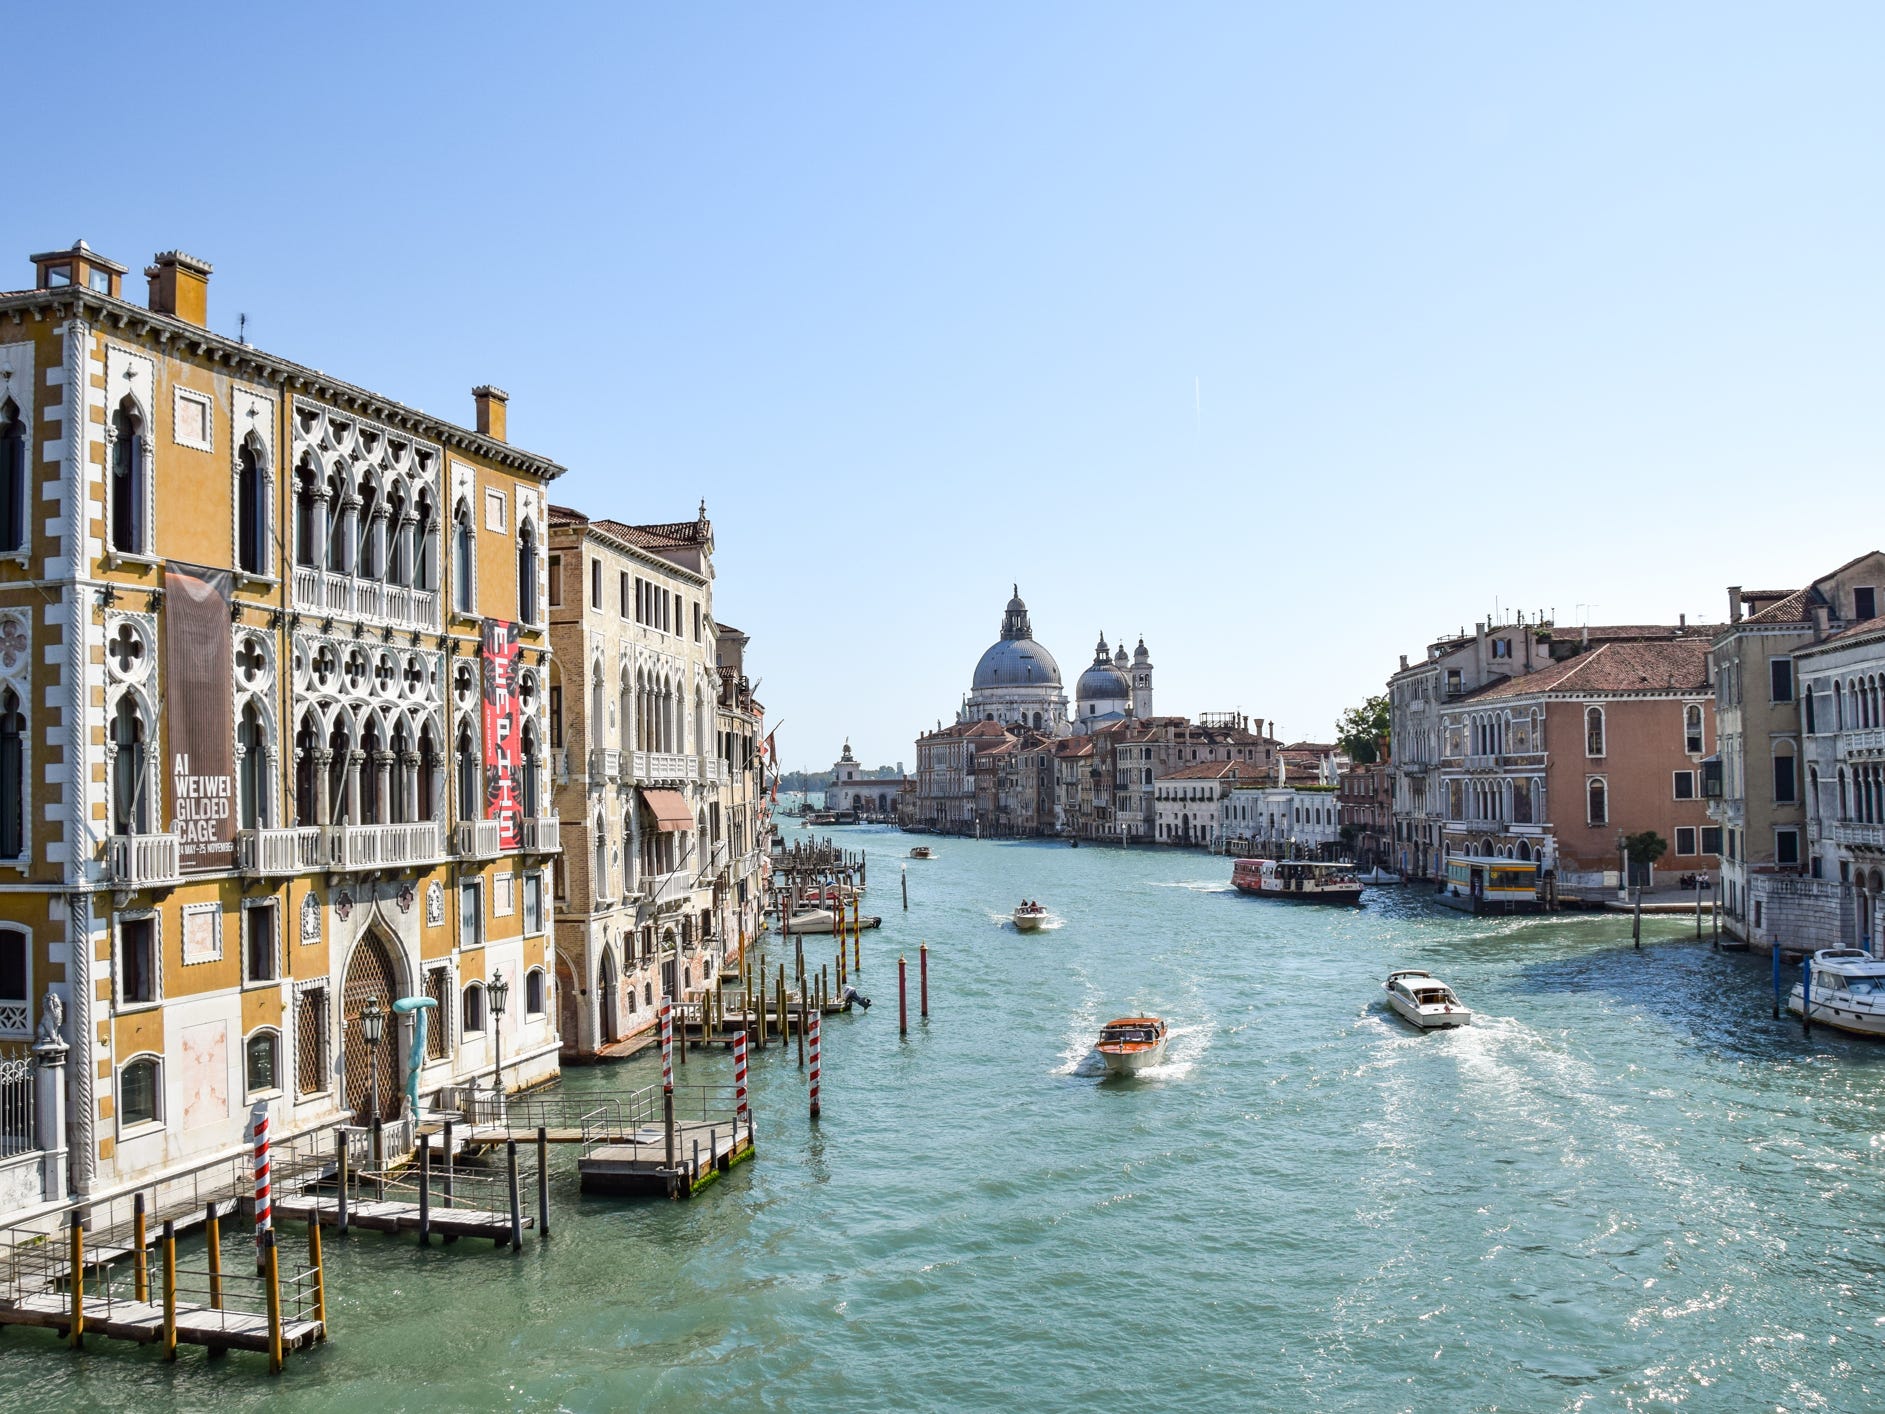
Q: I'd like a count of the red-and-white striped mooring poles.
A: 4